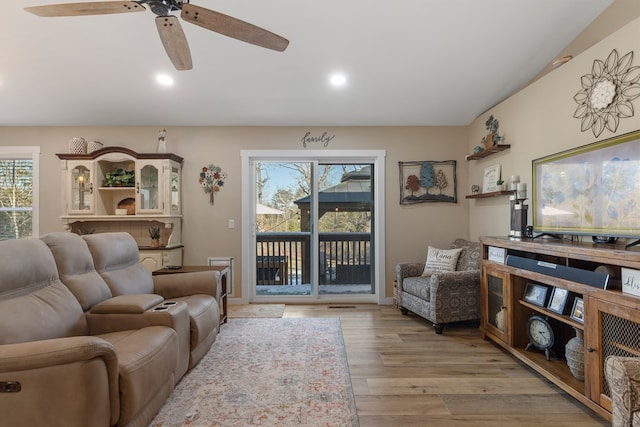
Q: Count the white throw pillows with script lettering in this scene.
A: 1